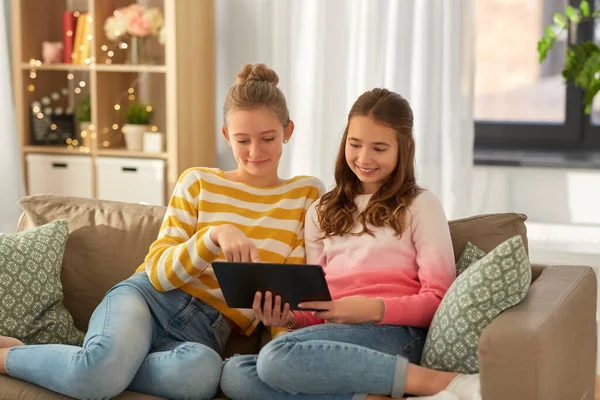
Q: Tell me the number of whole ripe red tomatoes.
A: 0